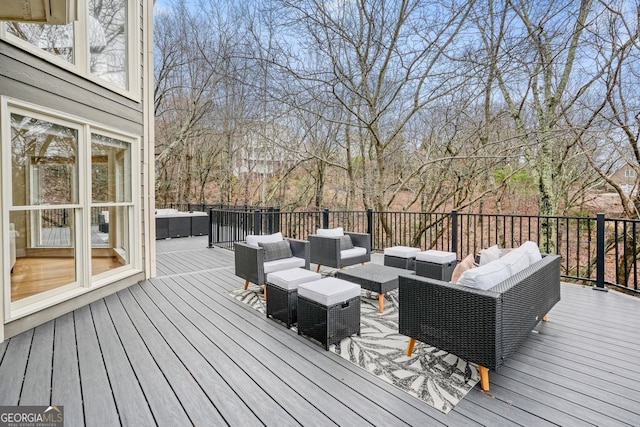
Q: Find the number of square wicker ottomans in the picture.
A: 4